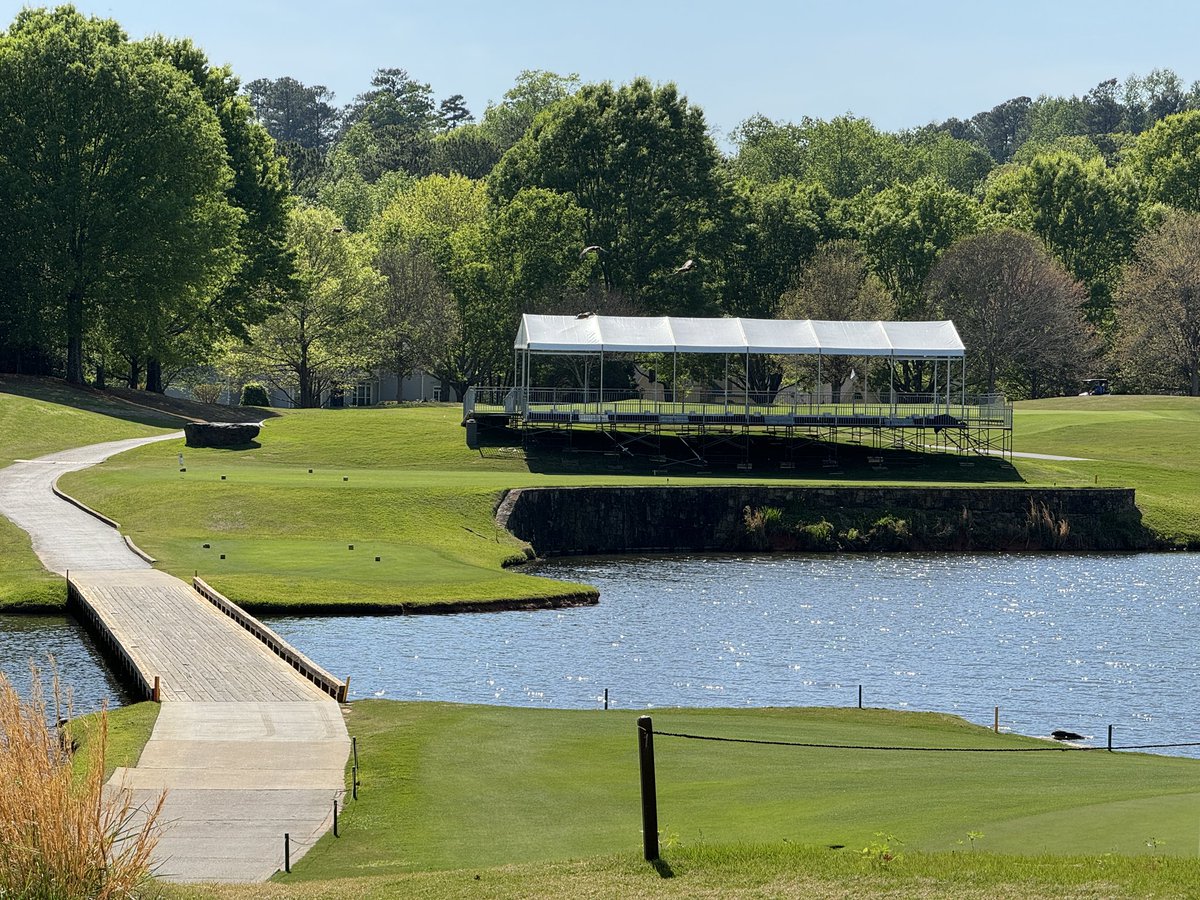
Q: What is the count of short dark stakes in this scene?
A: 7